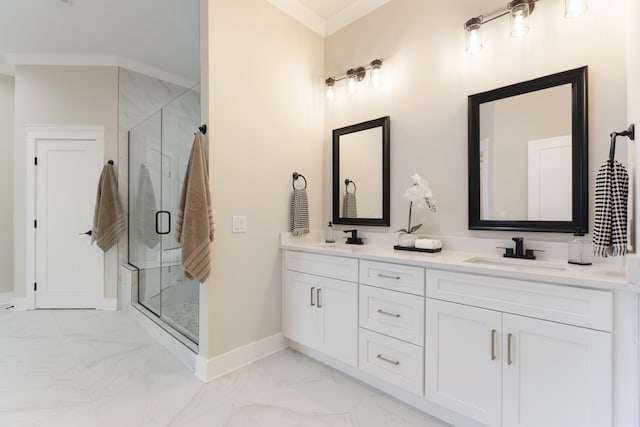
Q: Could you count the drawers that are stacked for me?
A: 3